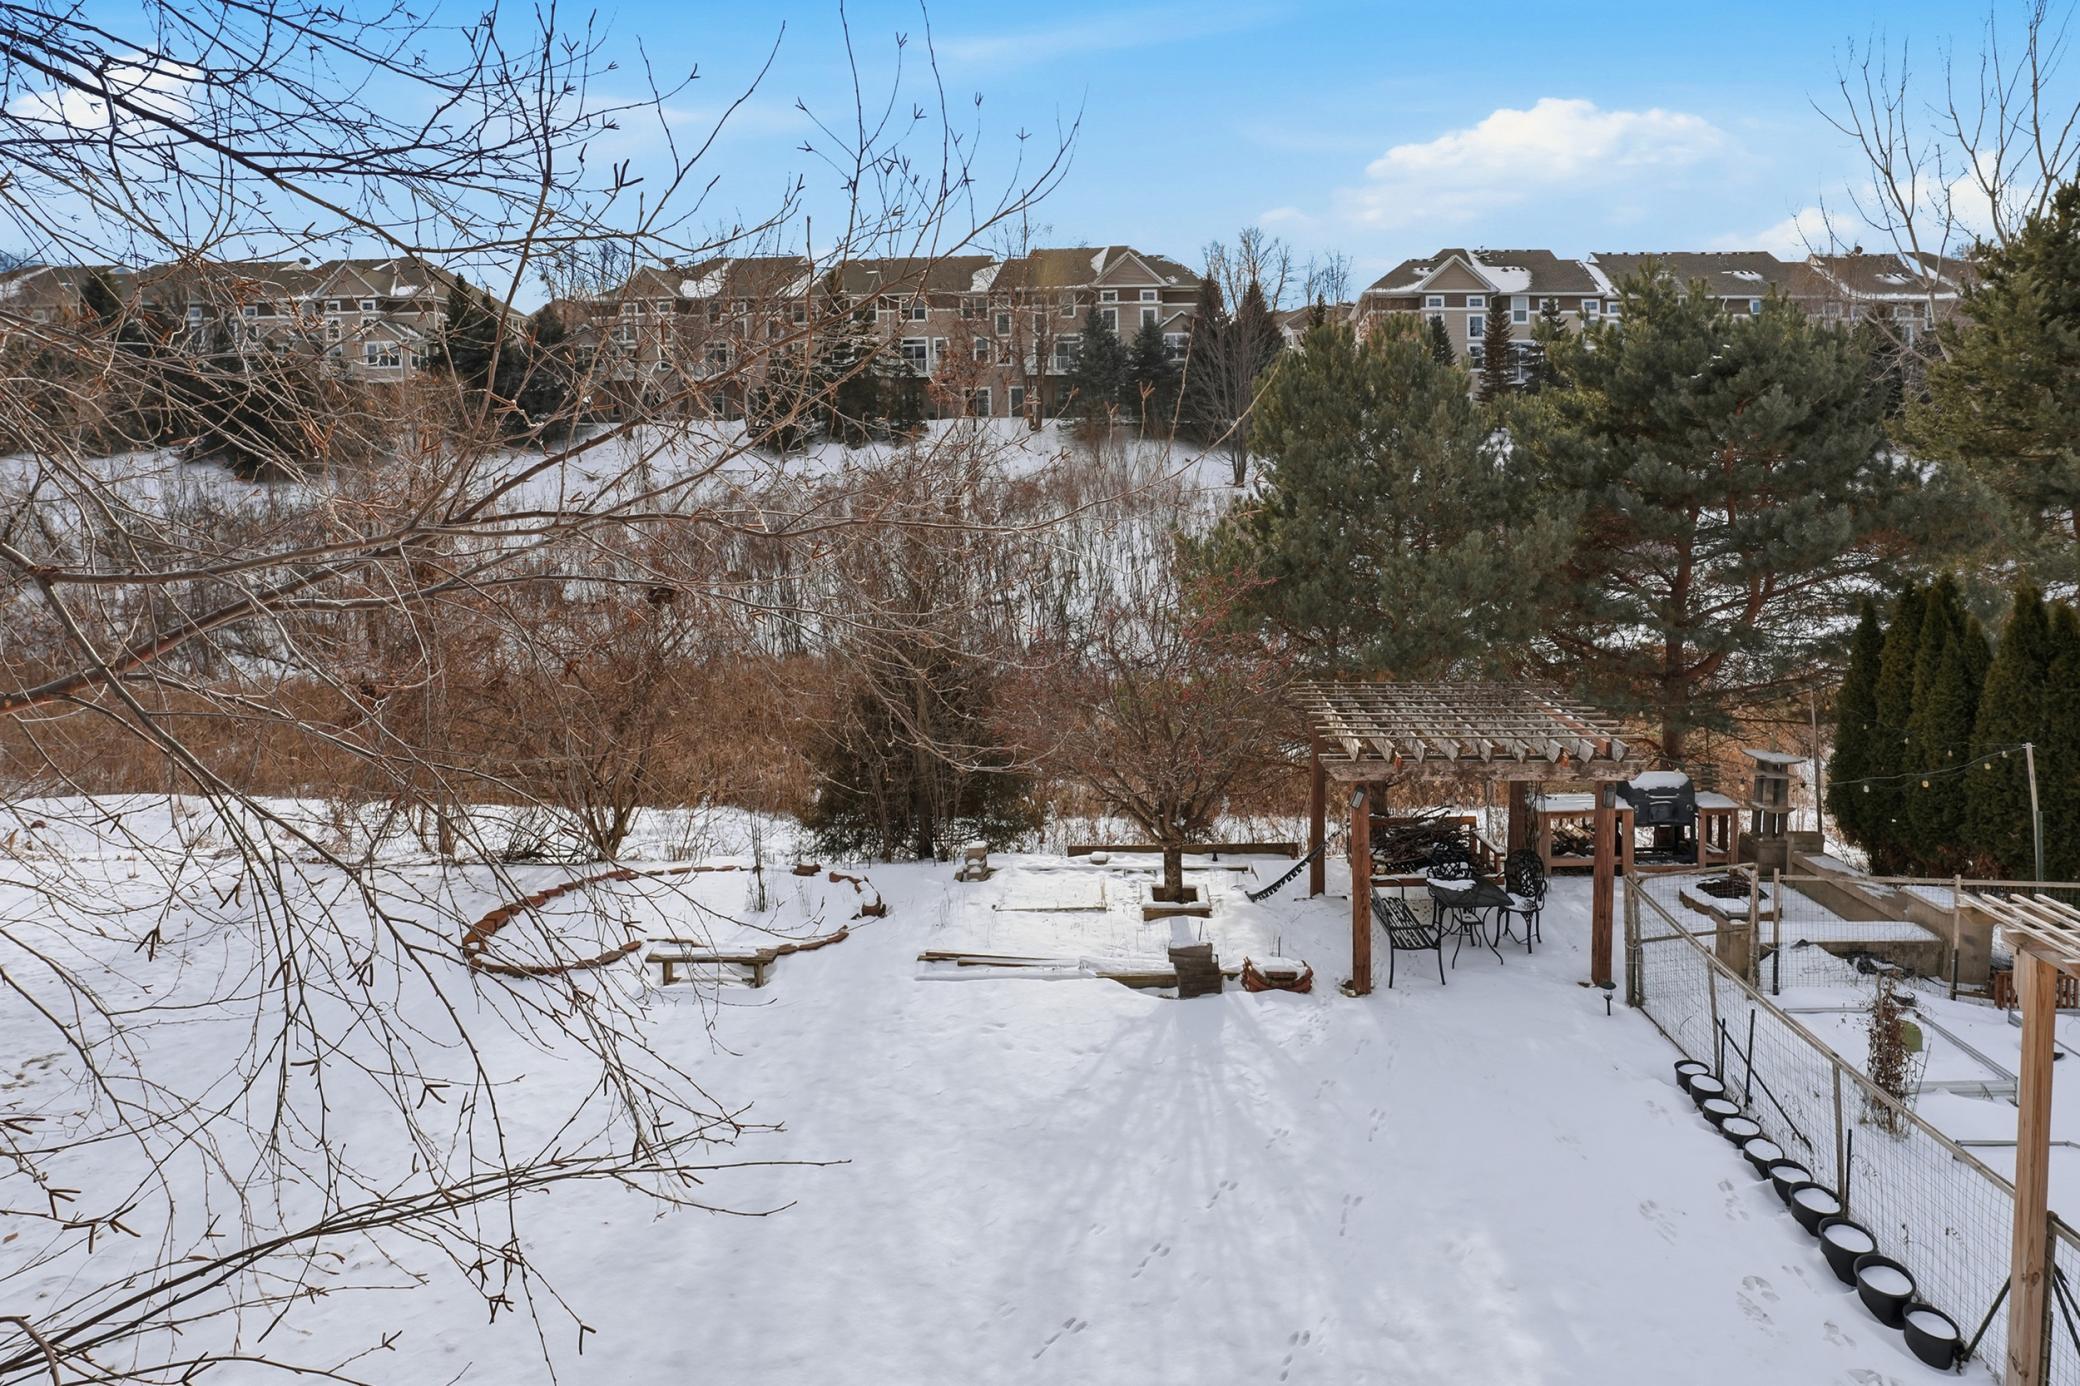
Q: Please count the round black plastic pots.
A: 10